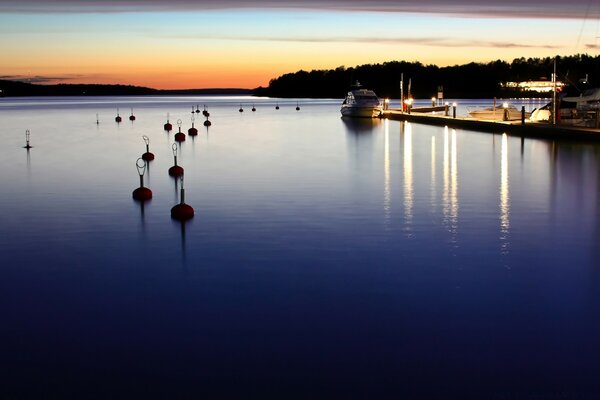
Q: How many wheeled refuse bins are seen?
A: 0